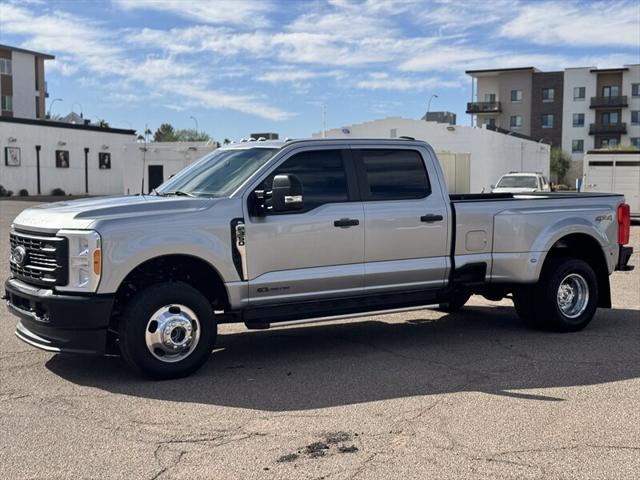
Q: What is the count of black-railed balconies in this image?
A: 3